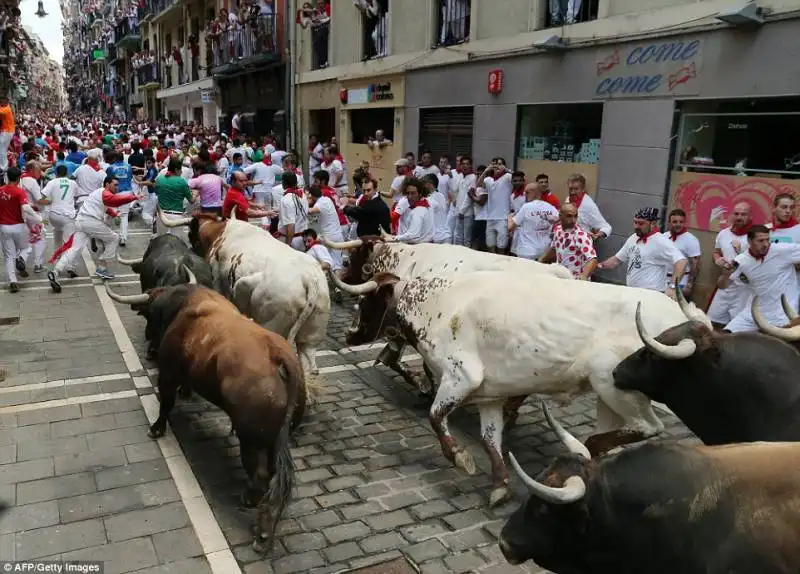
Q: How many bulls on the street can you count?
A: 8